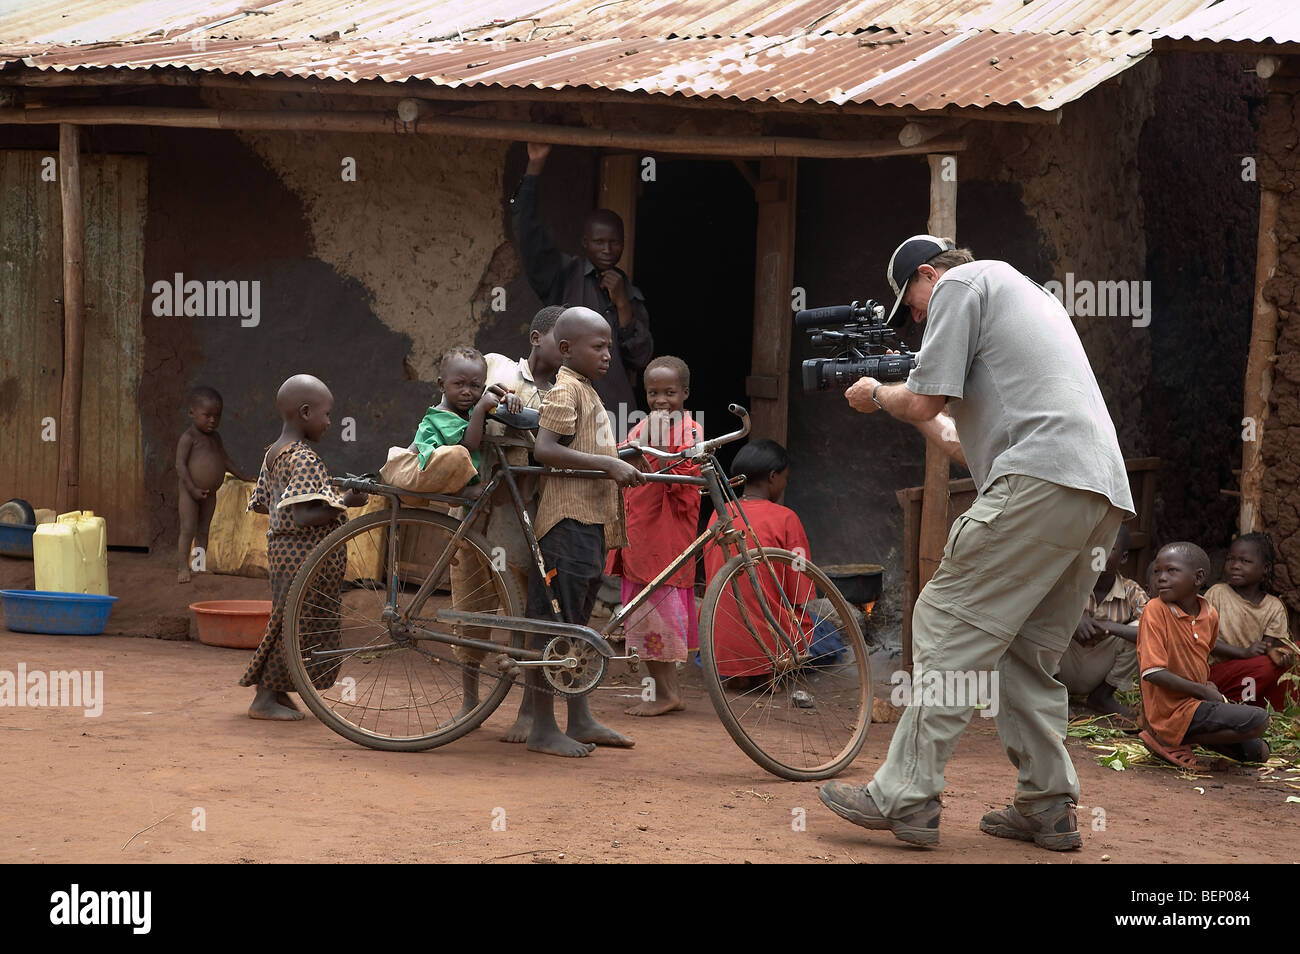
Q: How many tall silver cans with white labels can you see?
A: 0